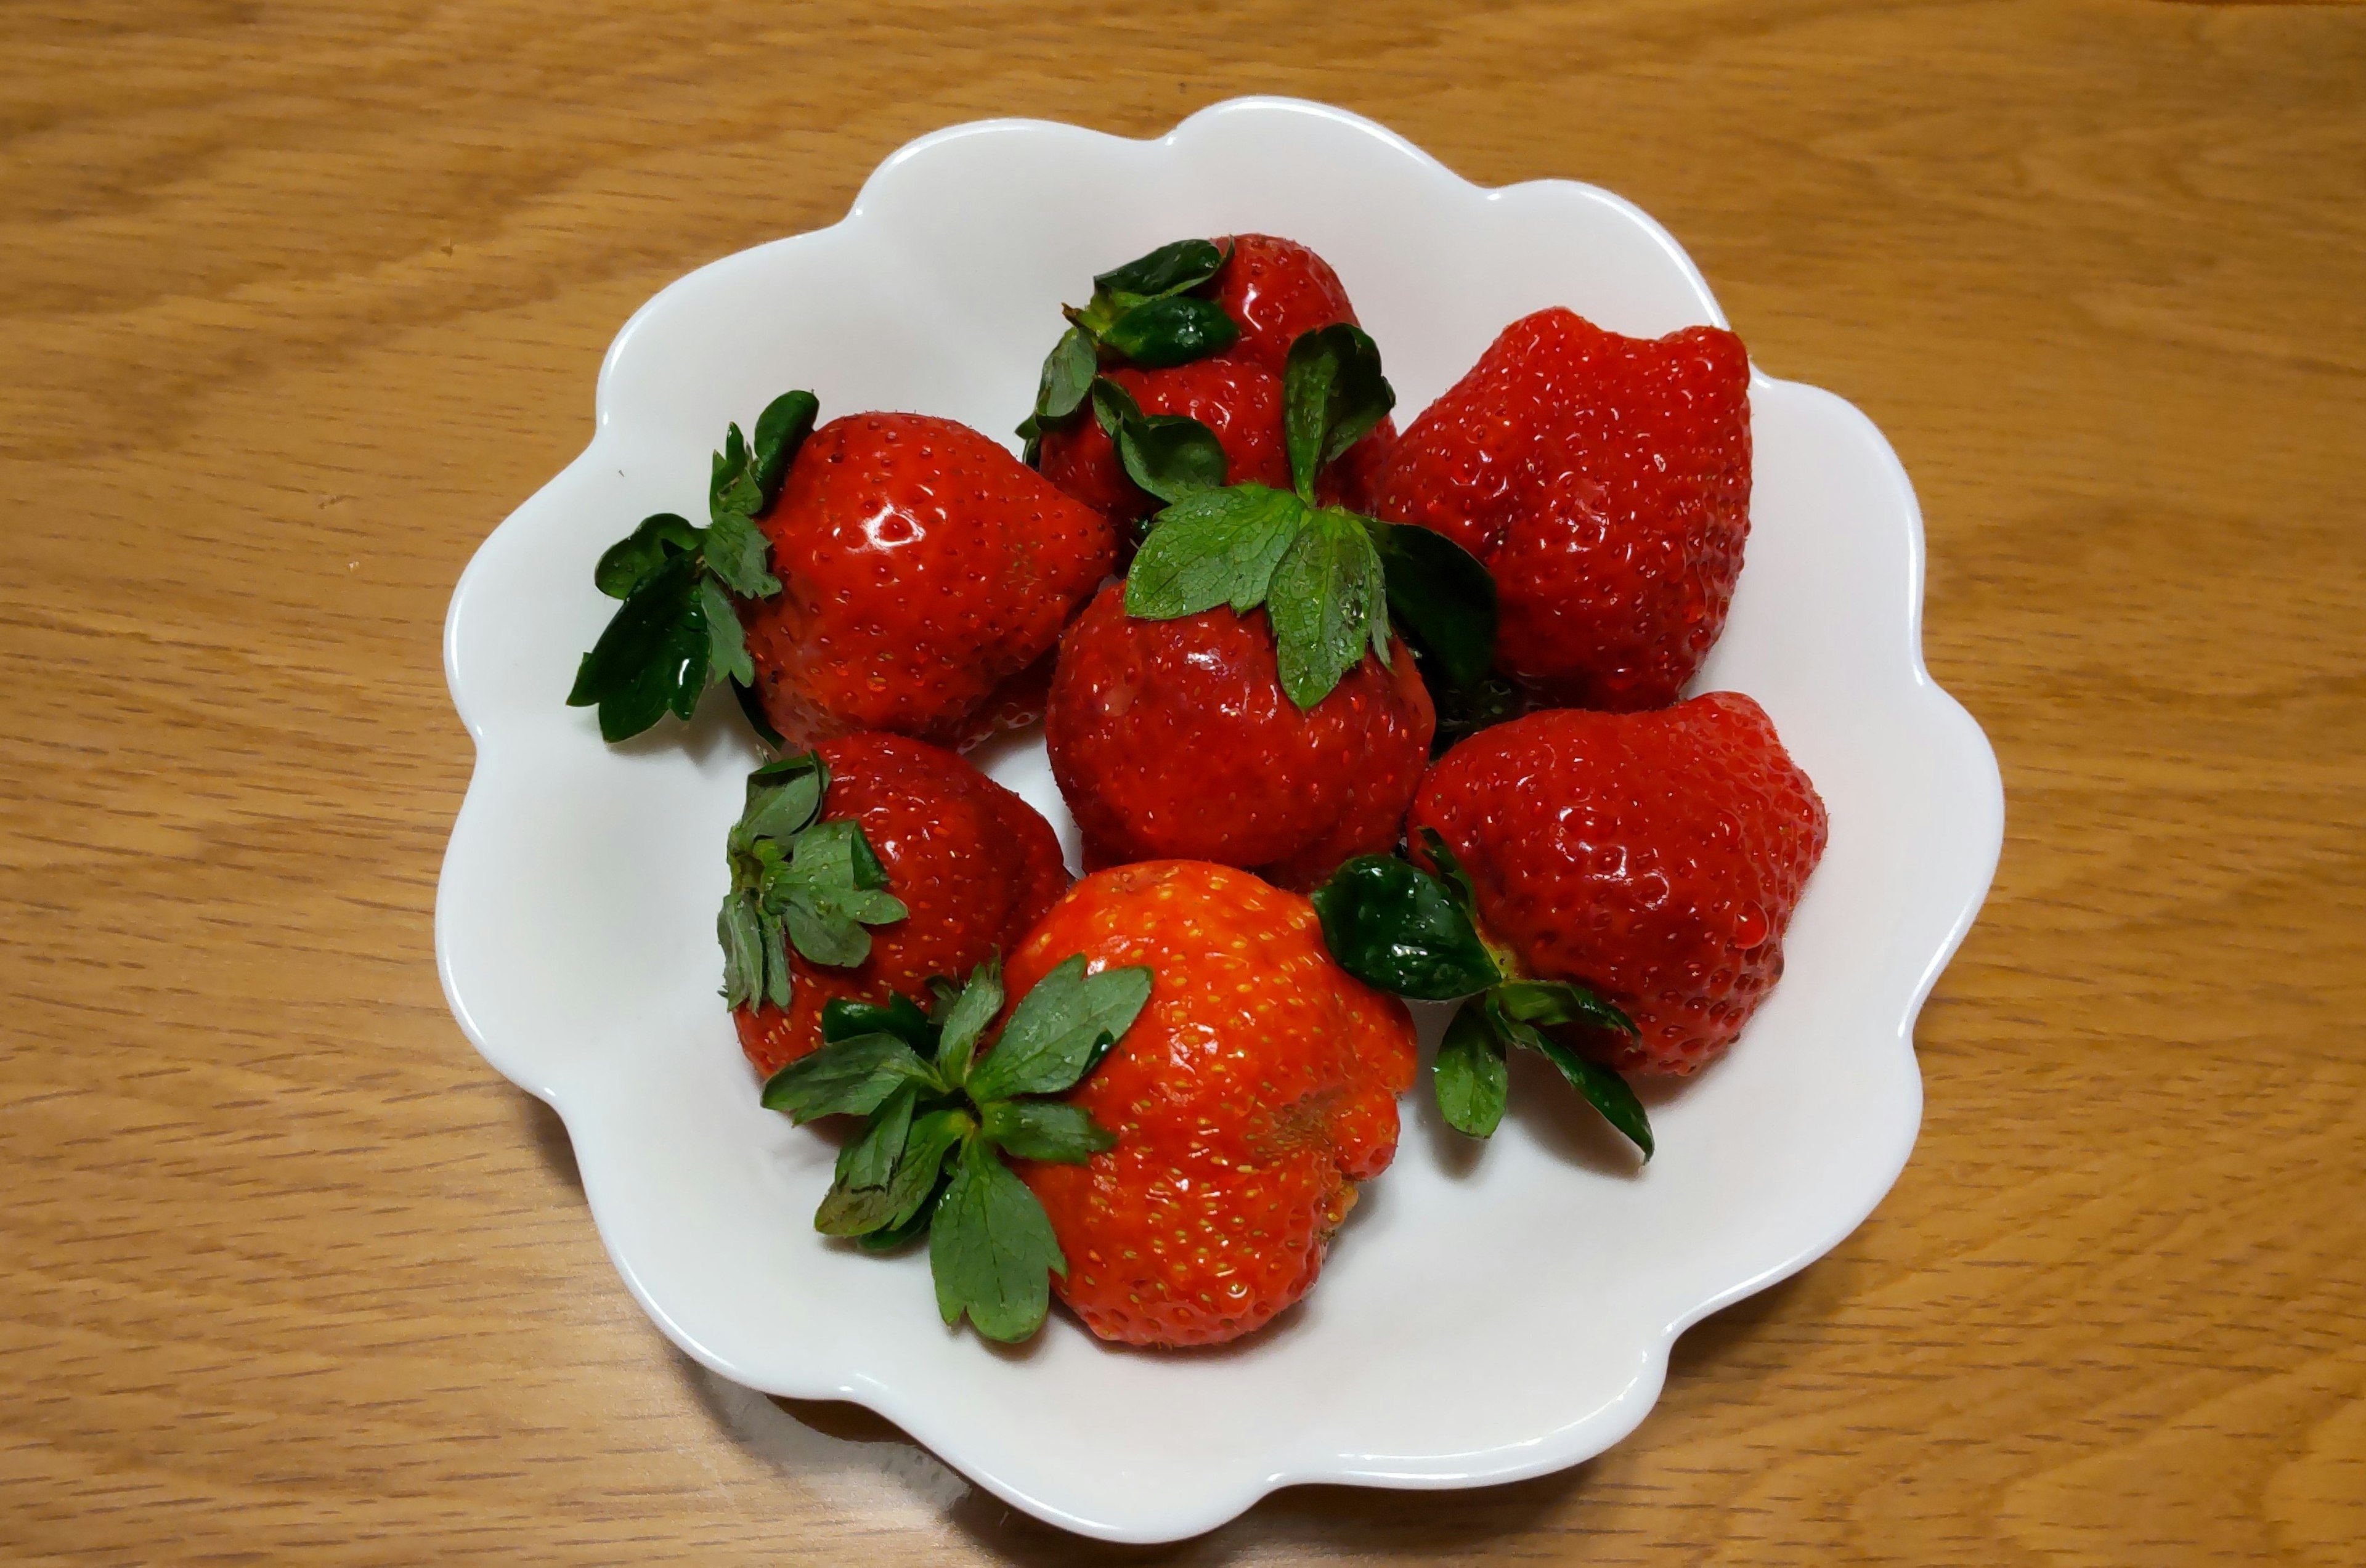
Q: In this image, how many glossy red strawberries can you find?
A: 7